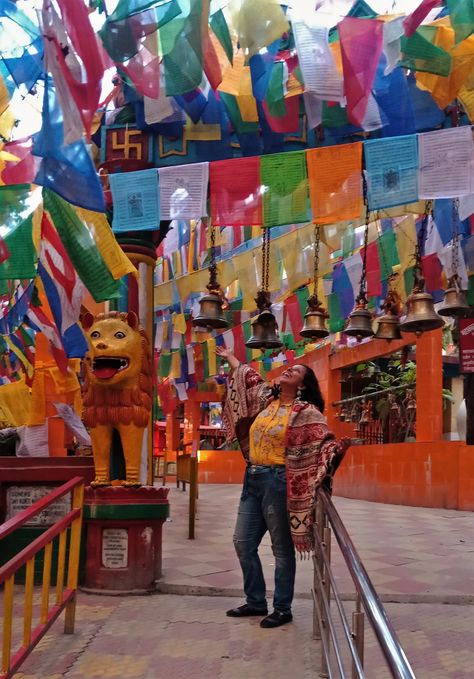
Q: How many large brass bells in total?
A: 7